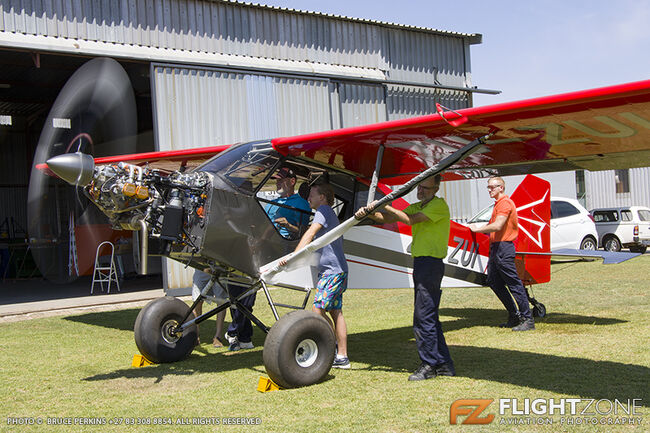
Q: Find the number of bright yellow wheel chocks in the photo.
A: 2